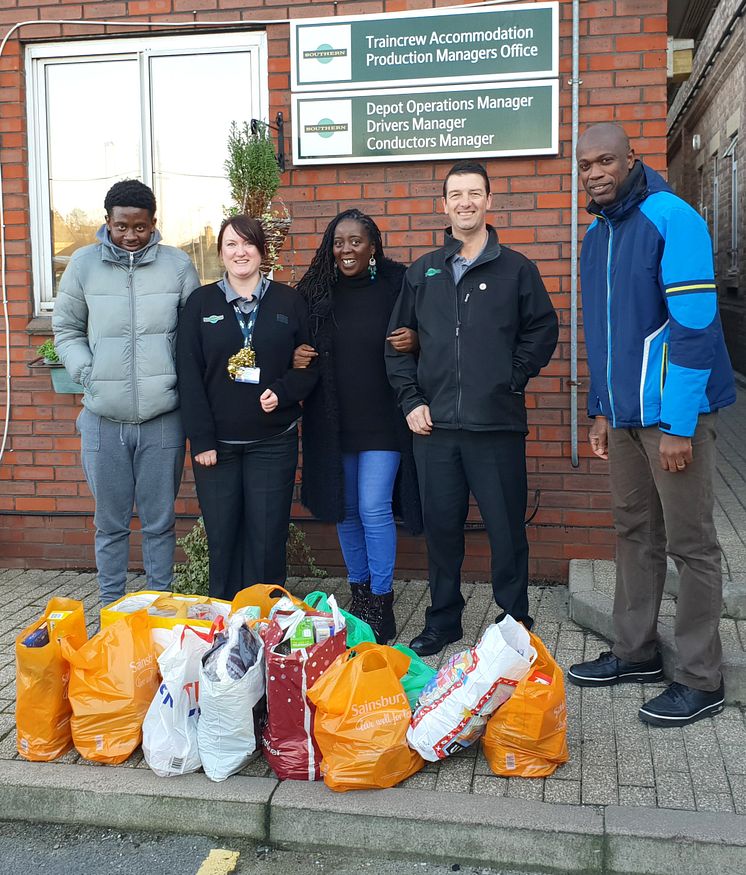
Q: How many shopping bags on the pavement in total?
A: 12